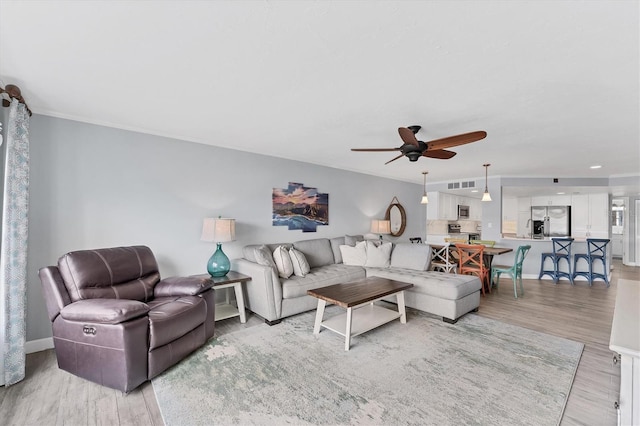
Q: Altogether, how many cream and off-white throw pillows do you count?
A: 4